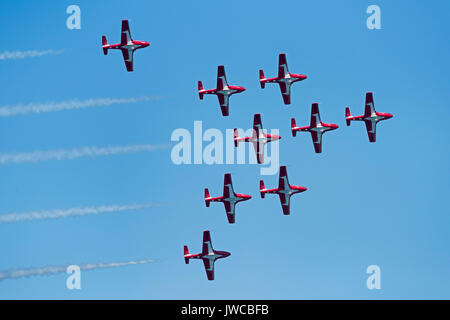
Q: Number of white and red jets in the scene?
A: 9